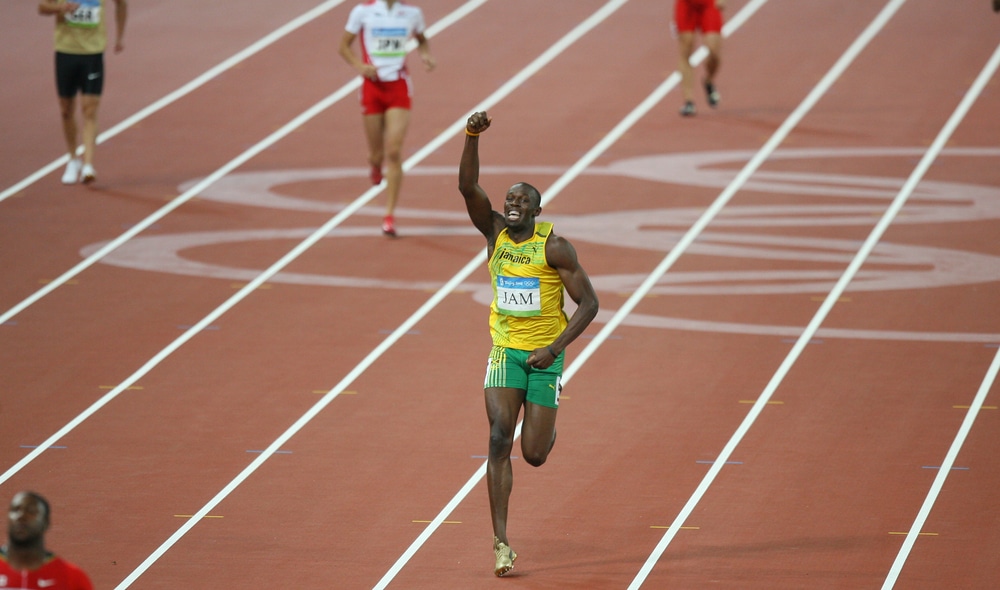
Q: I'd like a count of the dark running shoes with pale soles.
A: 2